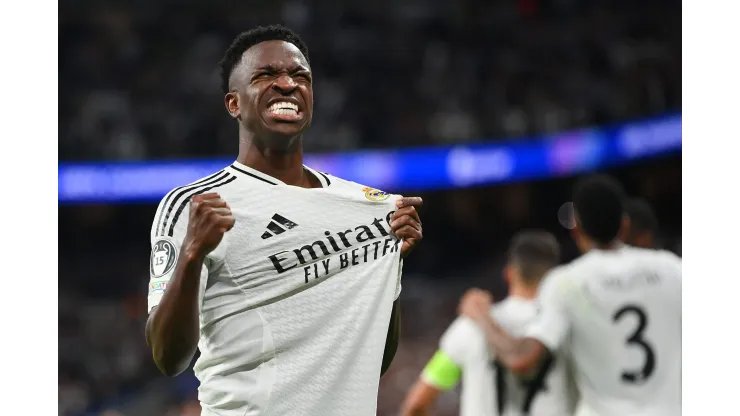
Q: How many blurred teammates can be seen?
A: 3